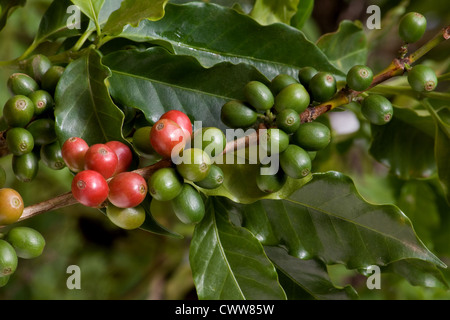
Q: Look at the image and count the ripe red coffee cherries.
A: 7